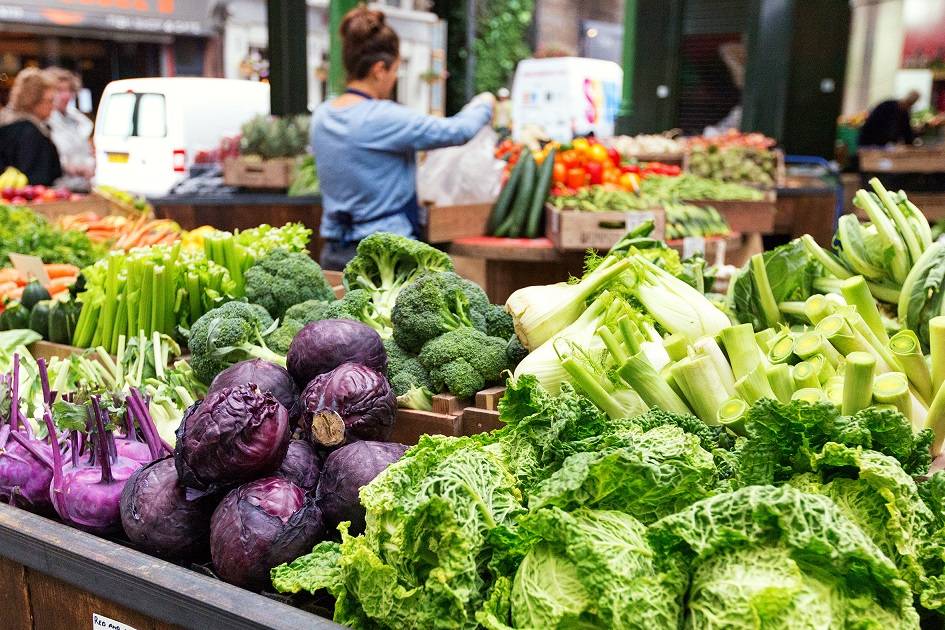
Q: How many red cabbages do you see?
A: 8